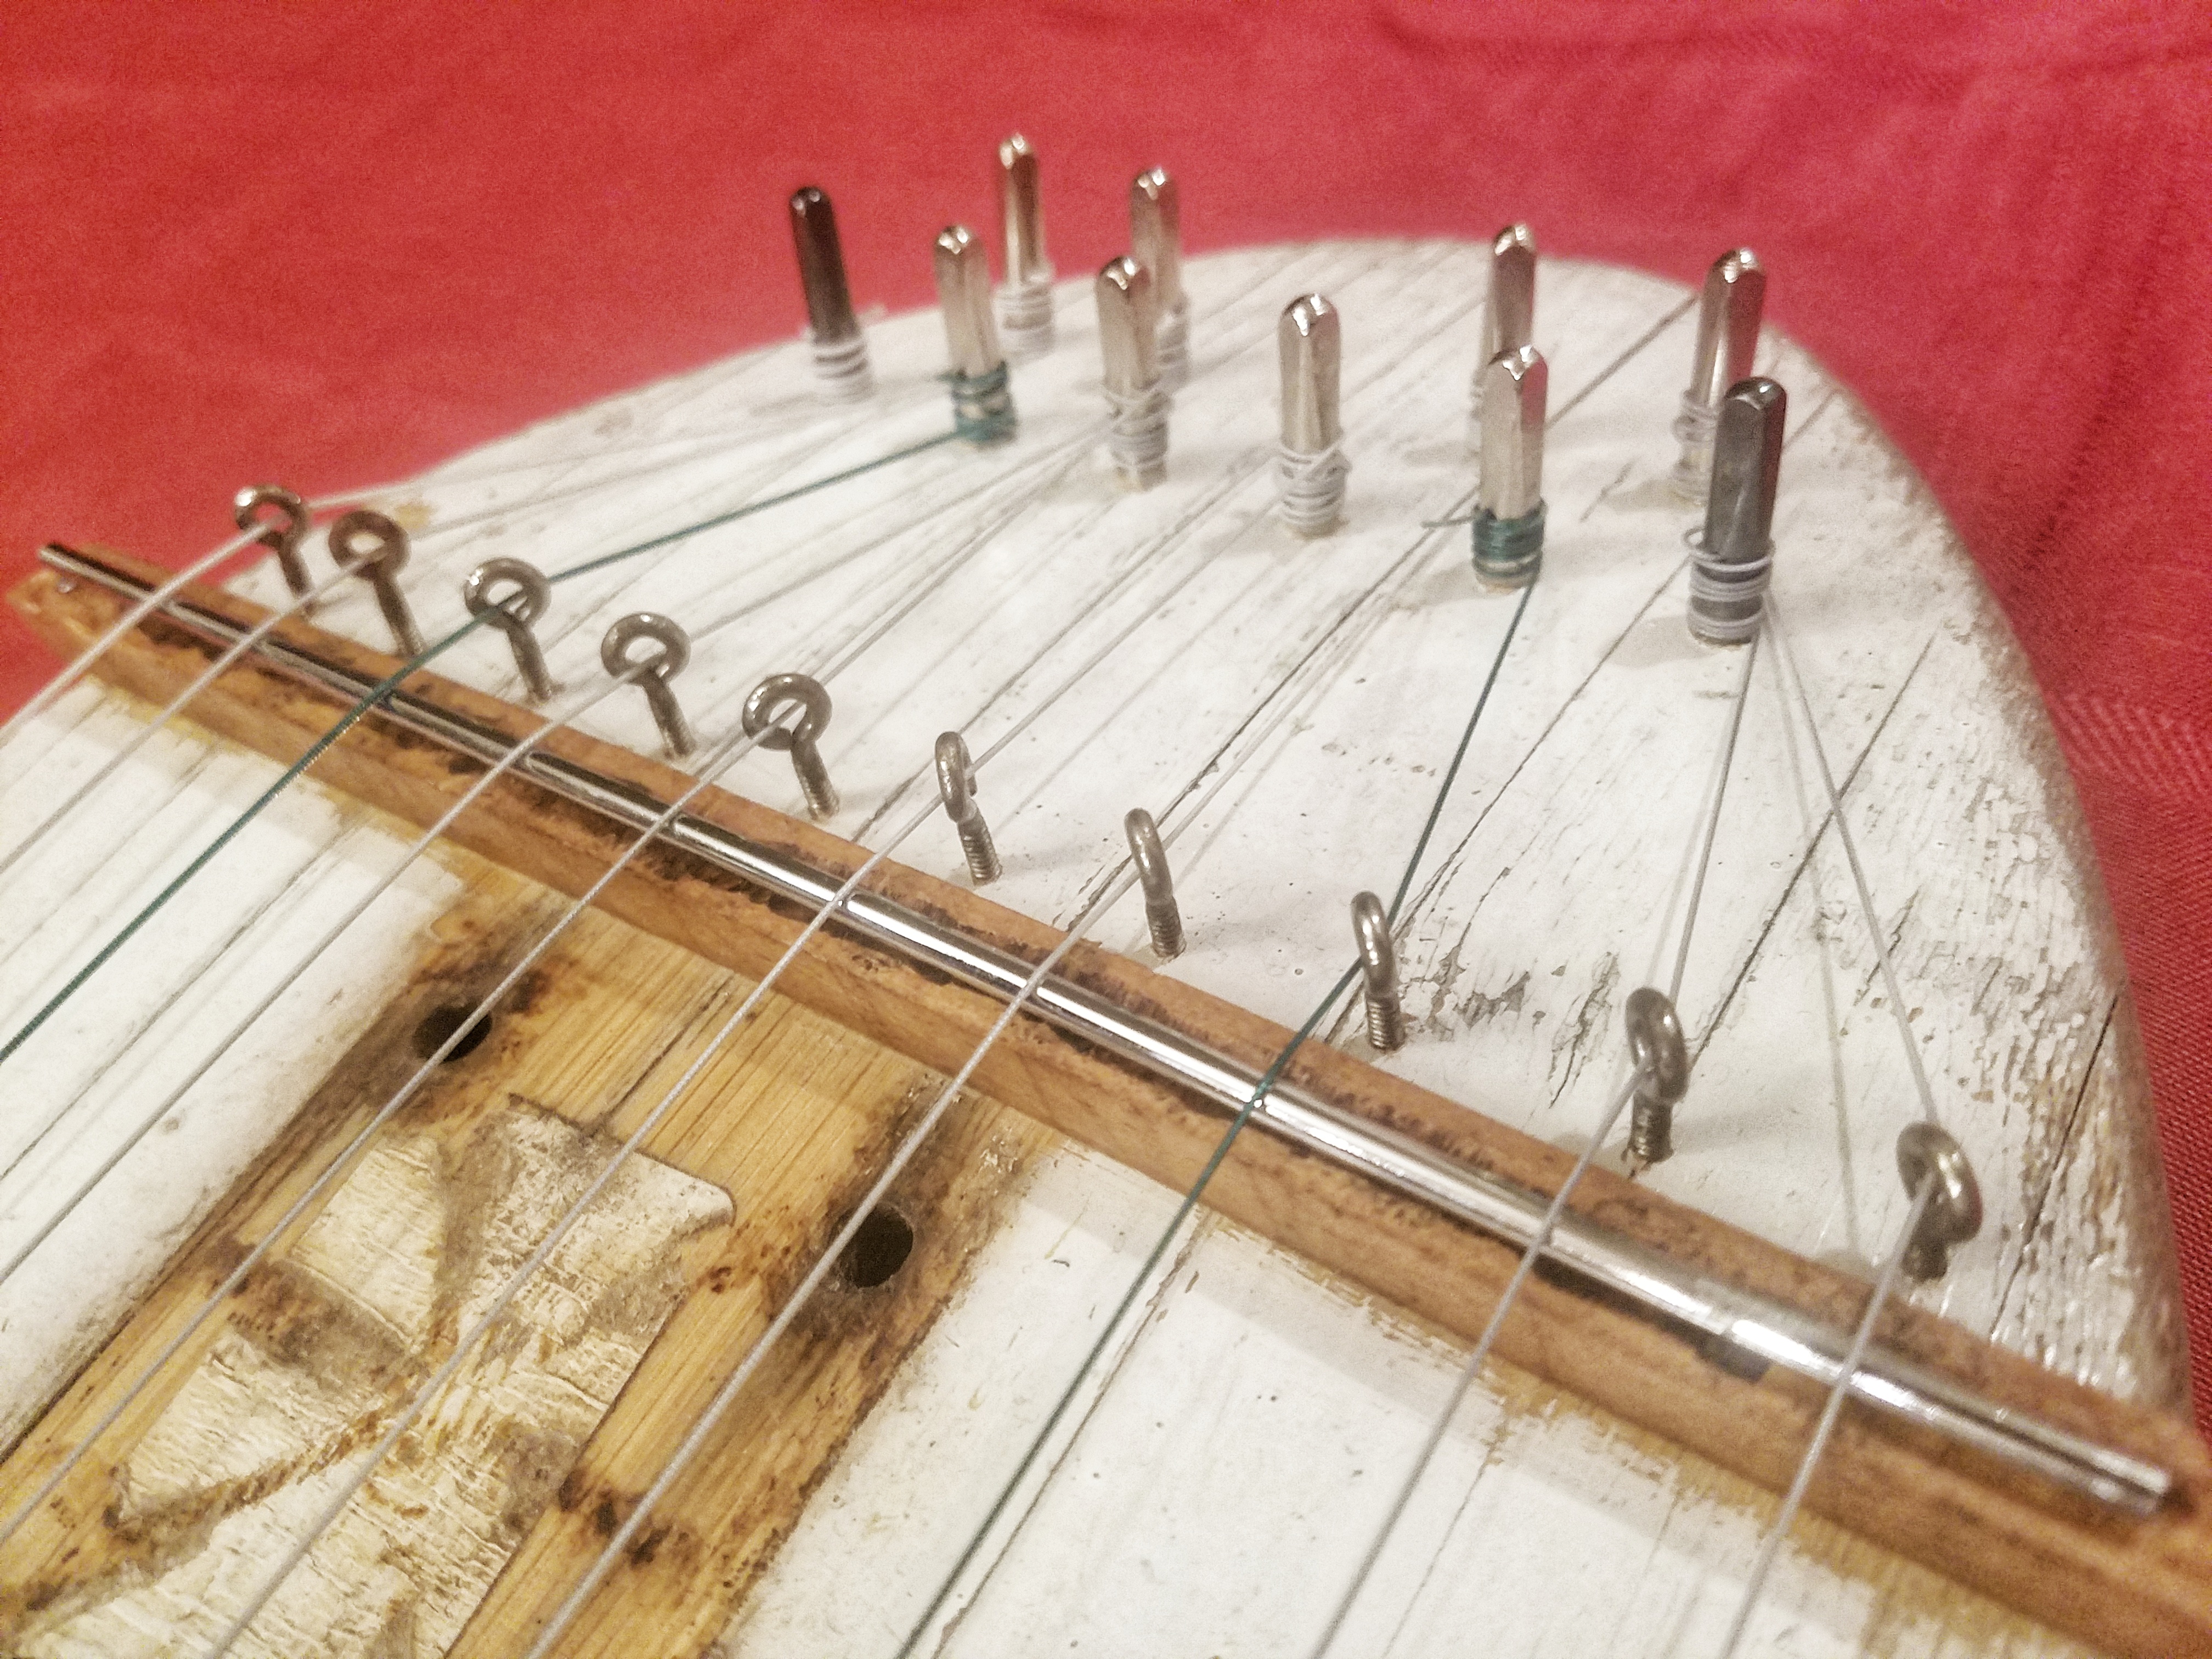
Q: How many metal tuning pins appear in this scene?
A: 10